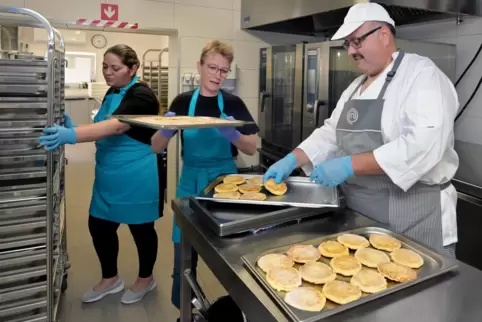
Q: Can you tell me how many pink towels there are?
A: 0